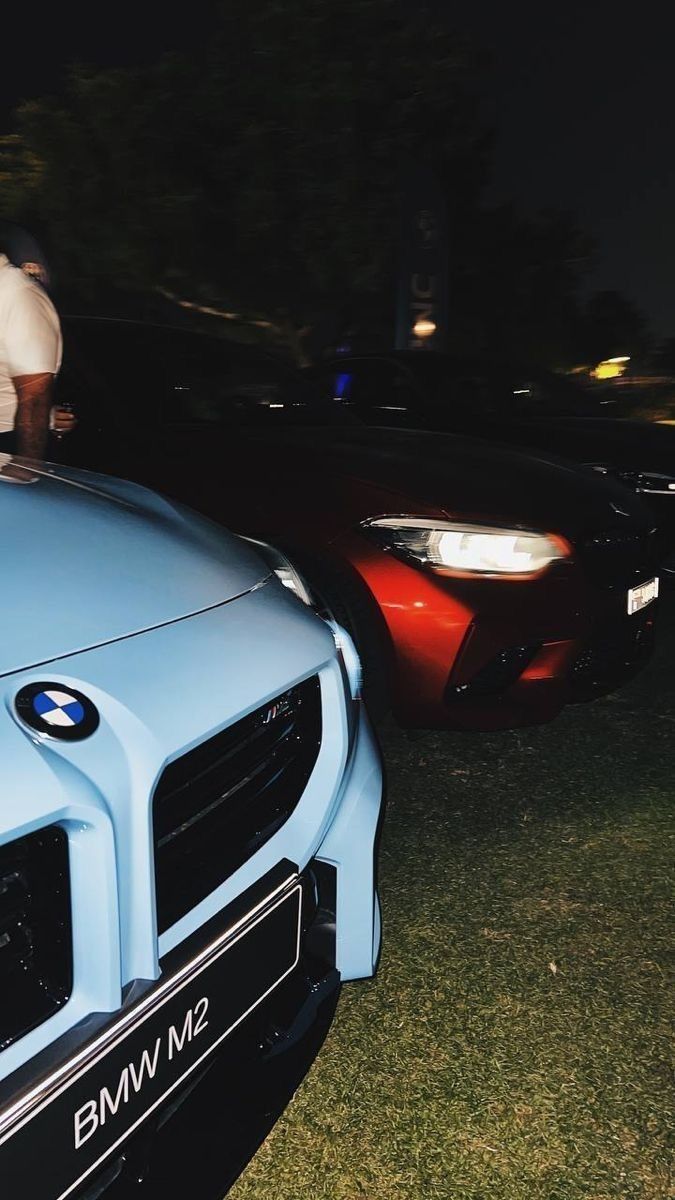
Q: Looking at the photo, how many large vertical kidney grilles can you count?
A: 2